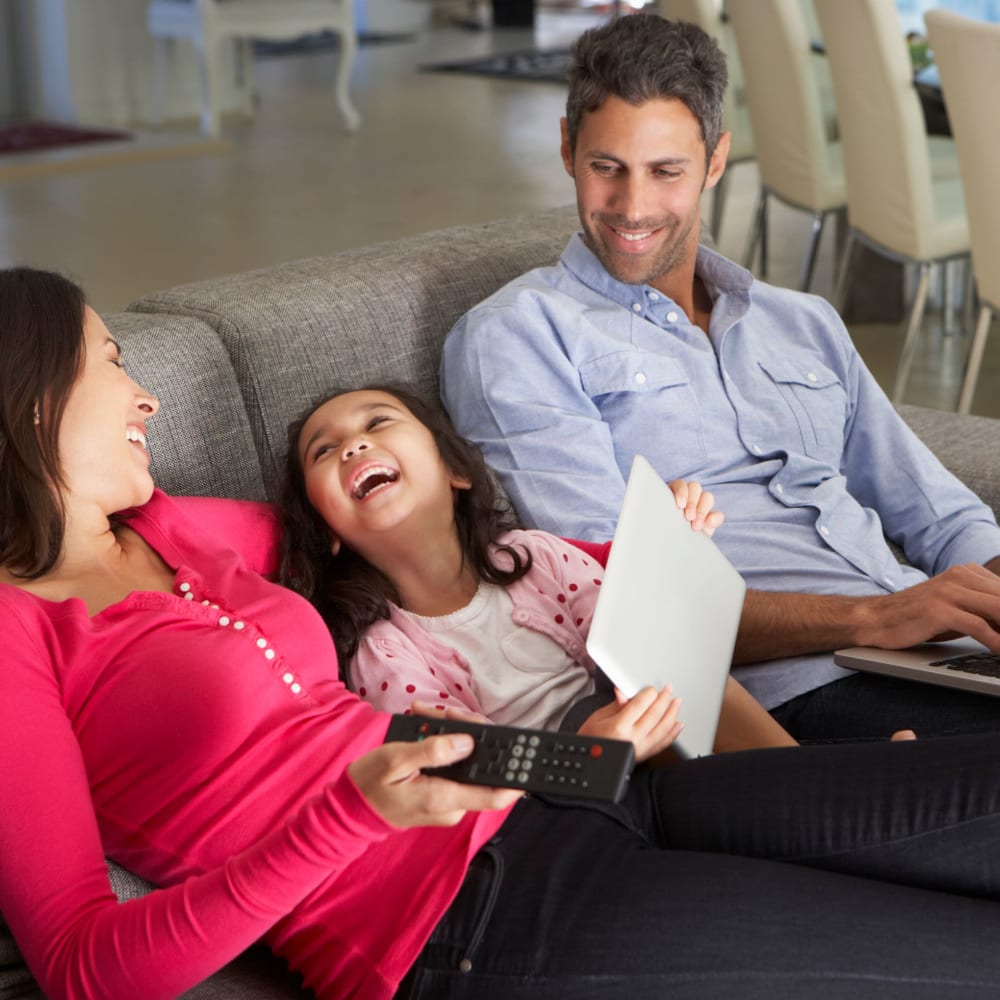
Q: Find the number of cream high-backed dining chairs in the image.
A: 4